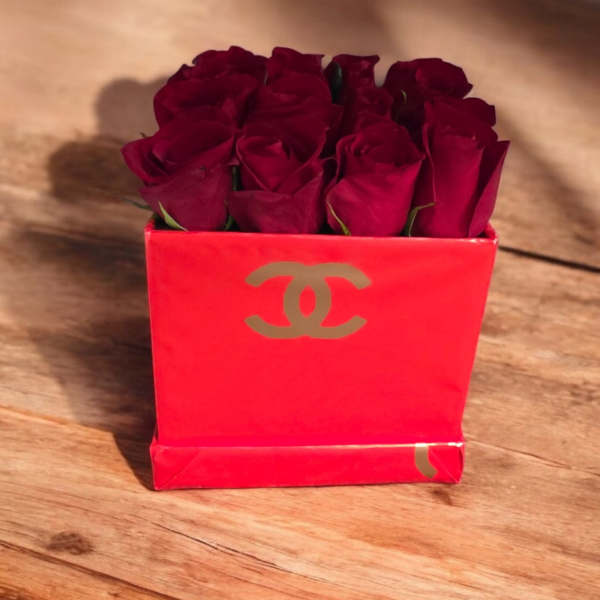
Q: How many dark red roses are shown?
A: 12